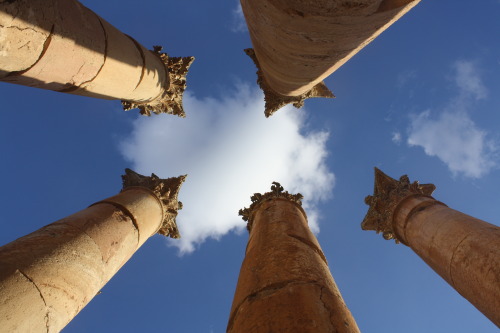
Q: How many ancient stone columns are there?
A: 5